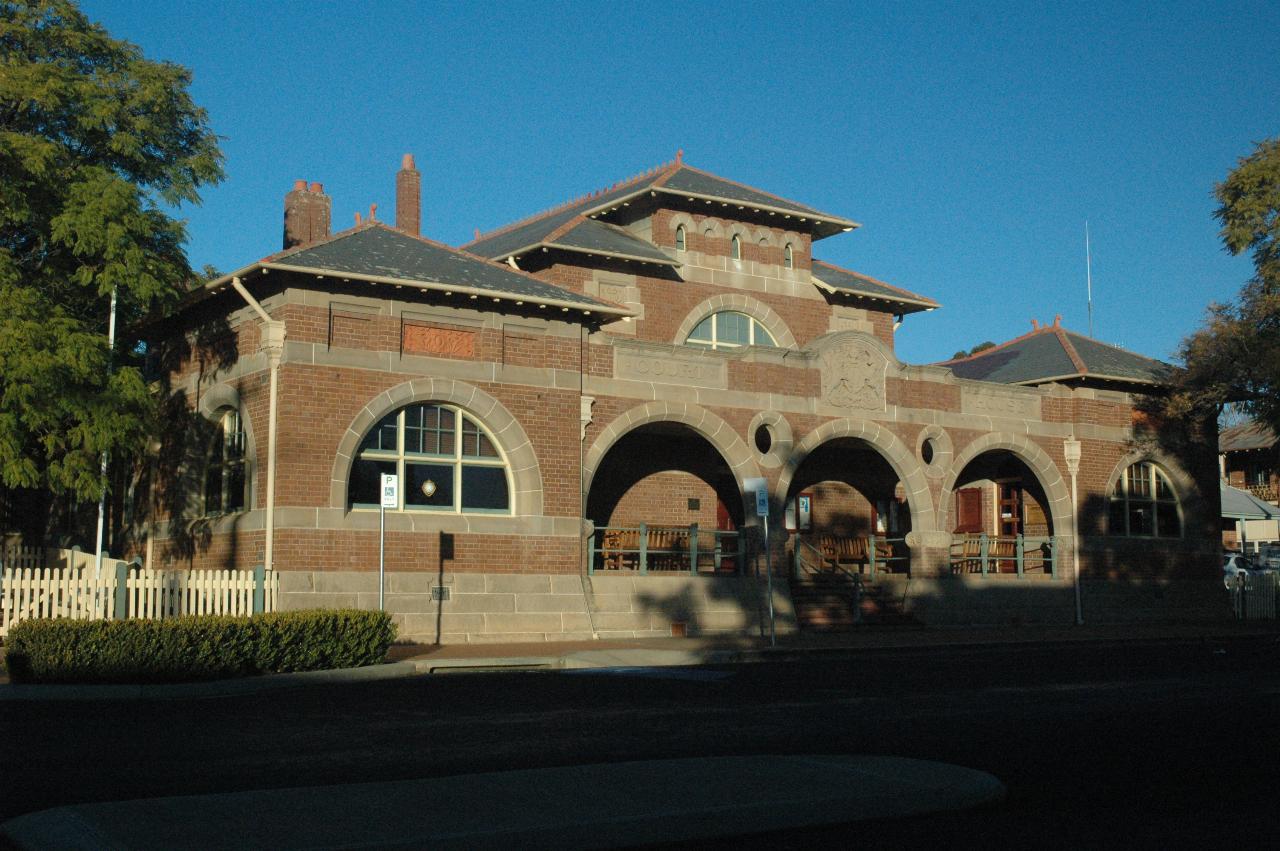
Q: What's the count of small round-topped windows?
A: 3